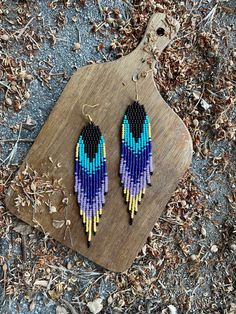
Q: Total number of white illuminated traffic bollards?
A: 0